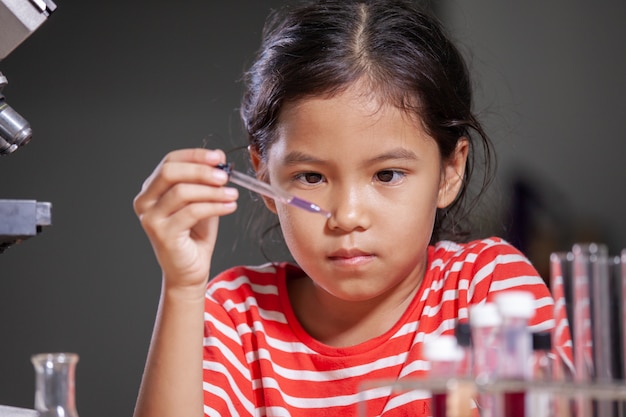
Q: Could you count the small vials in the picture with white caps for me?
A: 3